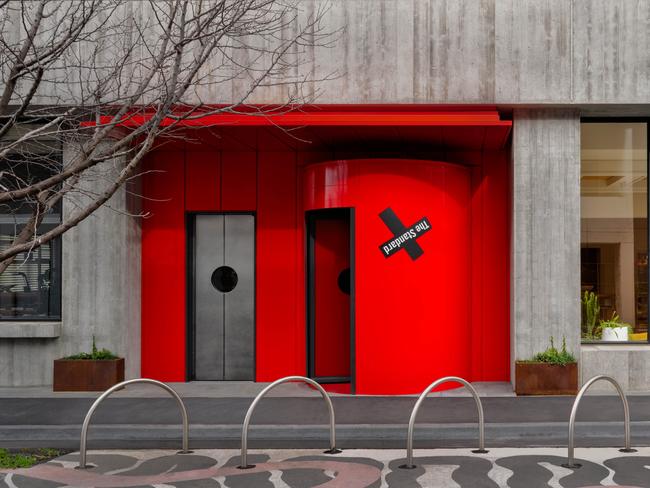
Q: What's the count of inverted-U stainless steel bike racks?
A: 4